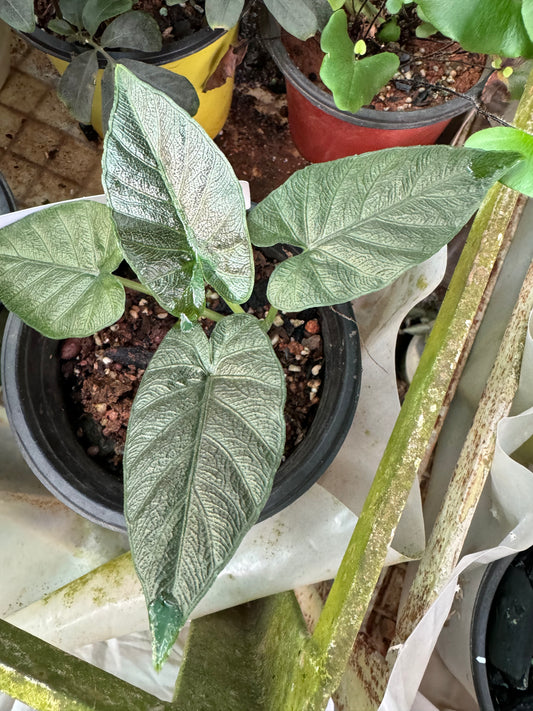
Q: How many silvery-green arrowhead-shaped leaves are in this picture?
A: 4